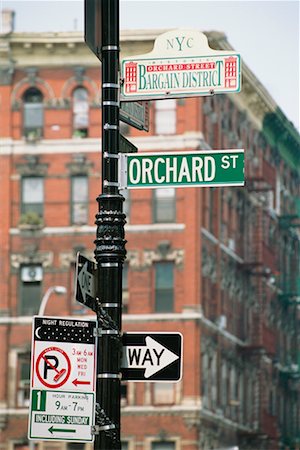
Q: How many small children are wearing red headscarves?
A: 0